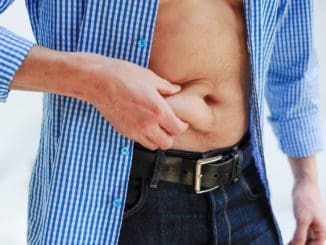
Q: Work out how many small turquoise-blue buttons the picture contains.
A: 3